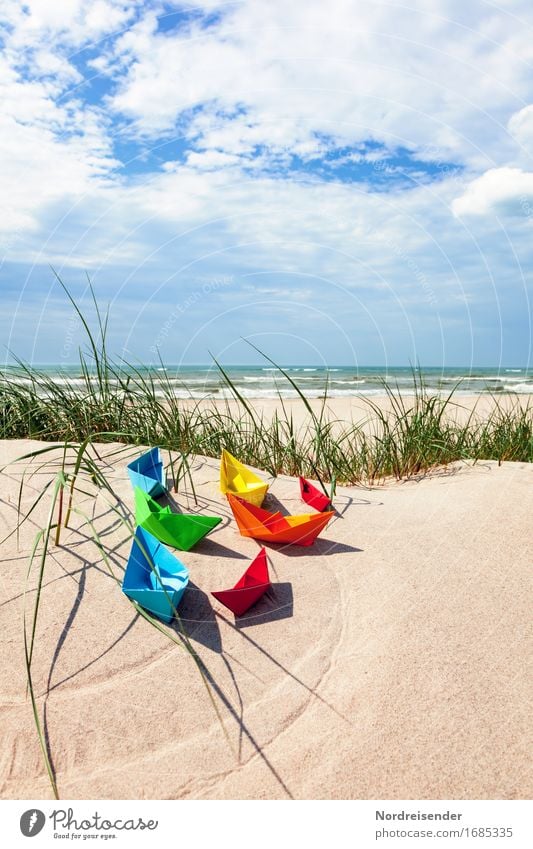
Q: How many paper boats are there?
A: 7